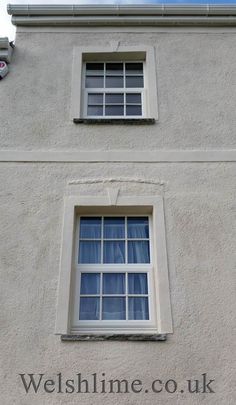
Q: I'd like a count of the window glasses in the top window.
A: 12